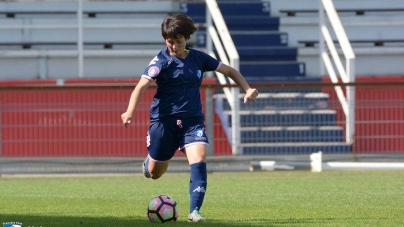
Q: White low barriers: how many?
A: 1